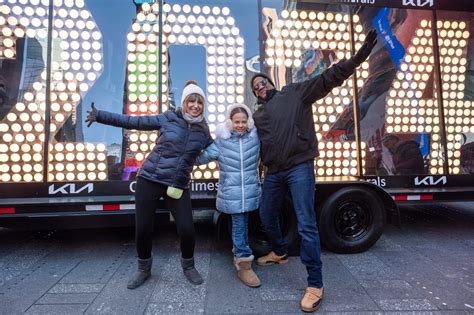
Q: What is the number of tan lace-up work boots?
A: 2